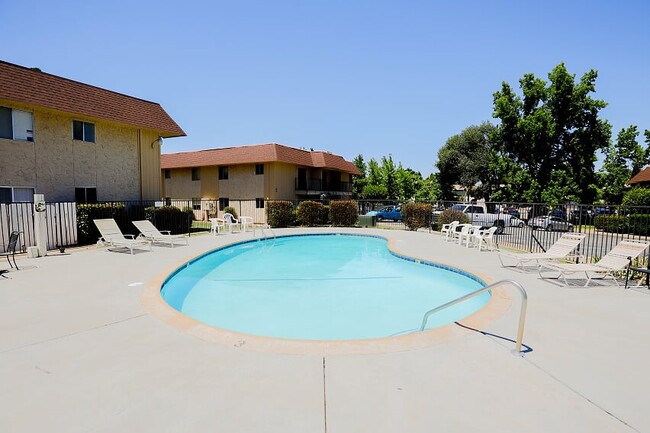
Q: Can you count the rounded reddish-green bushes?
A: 5